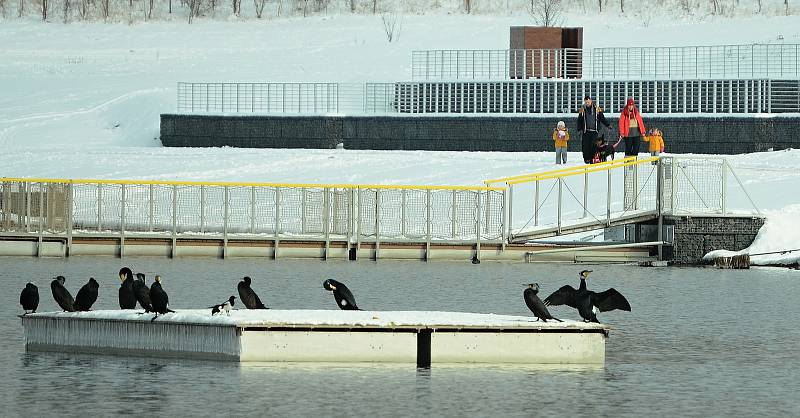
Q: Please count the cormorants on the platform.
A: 10